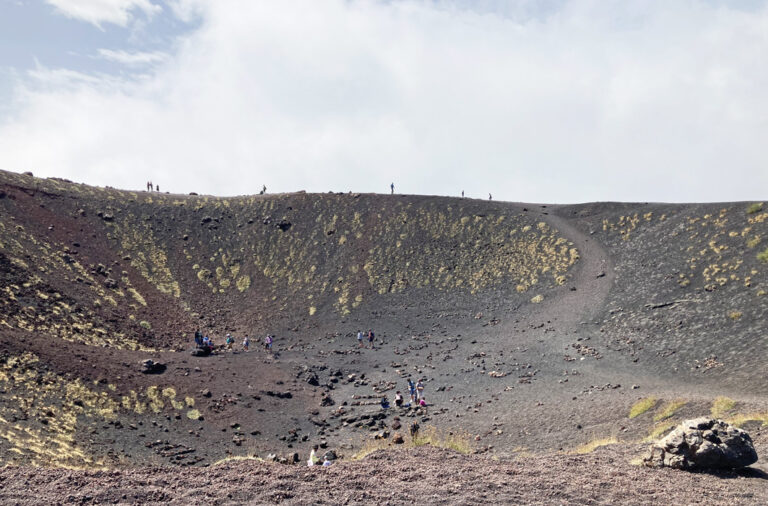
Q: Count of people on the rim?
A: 7